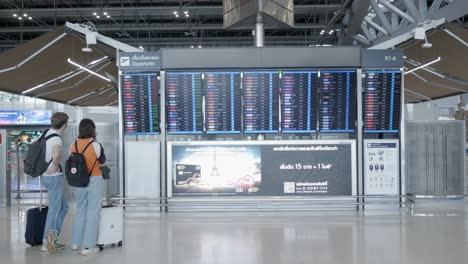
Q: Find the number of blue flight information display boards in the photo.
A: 7